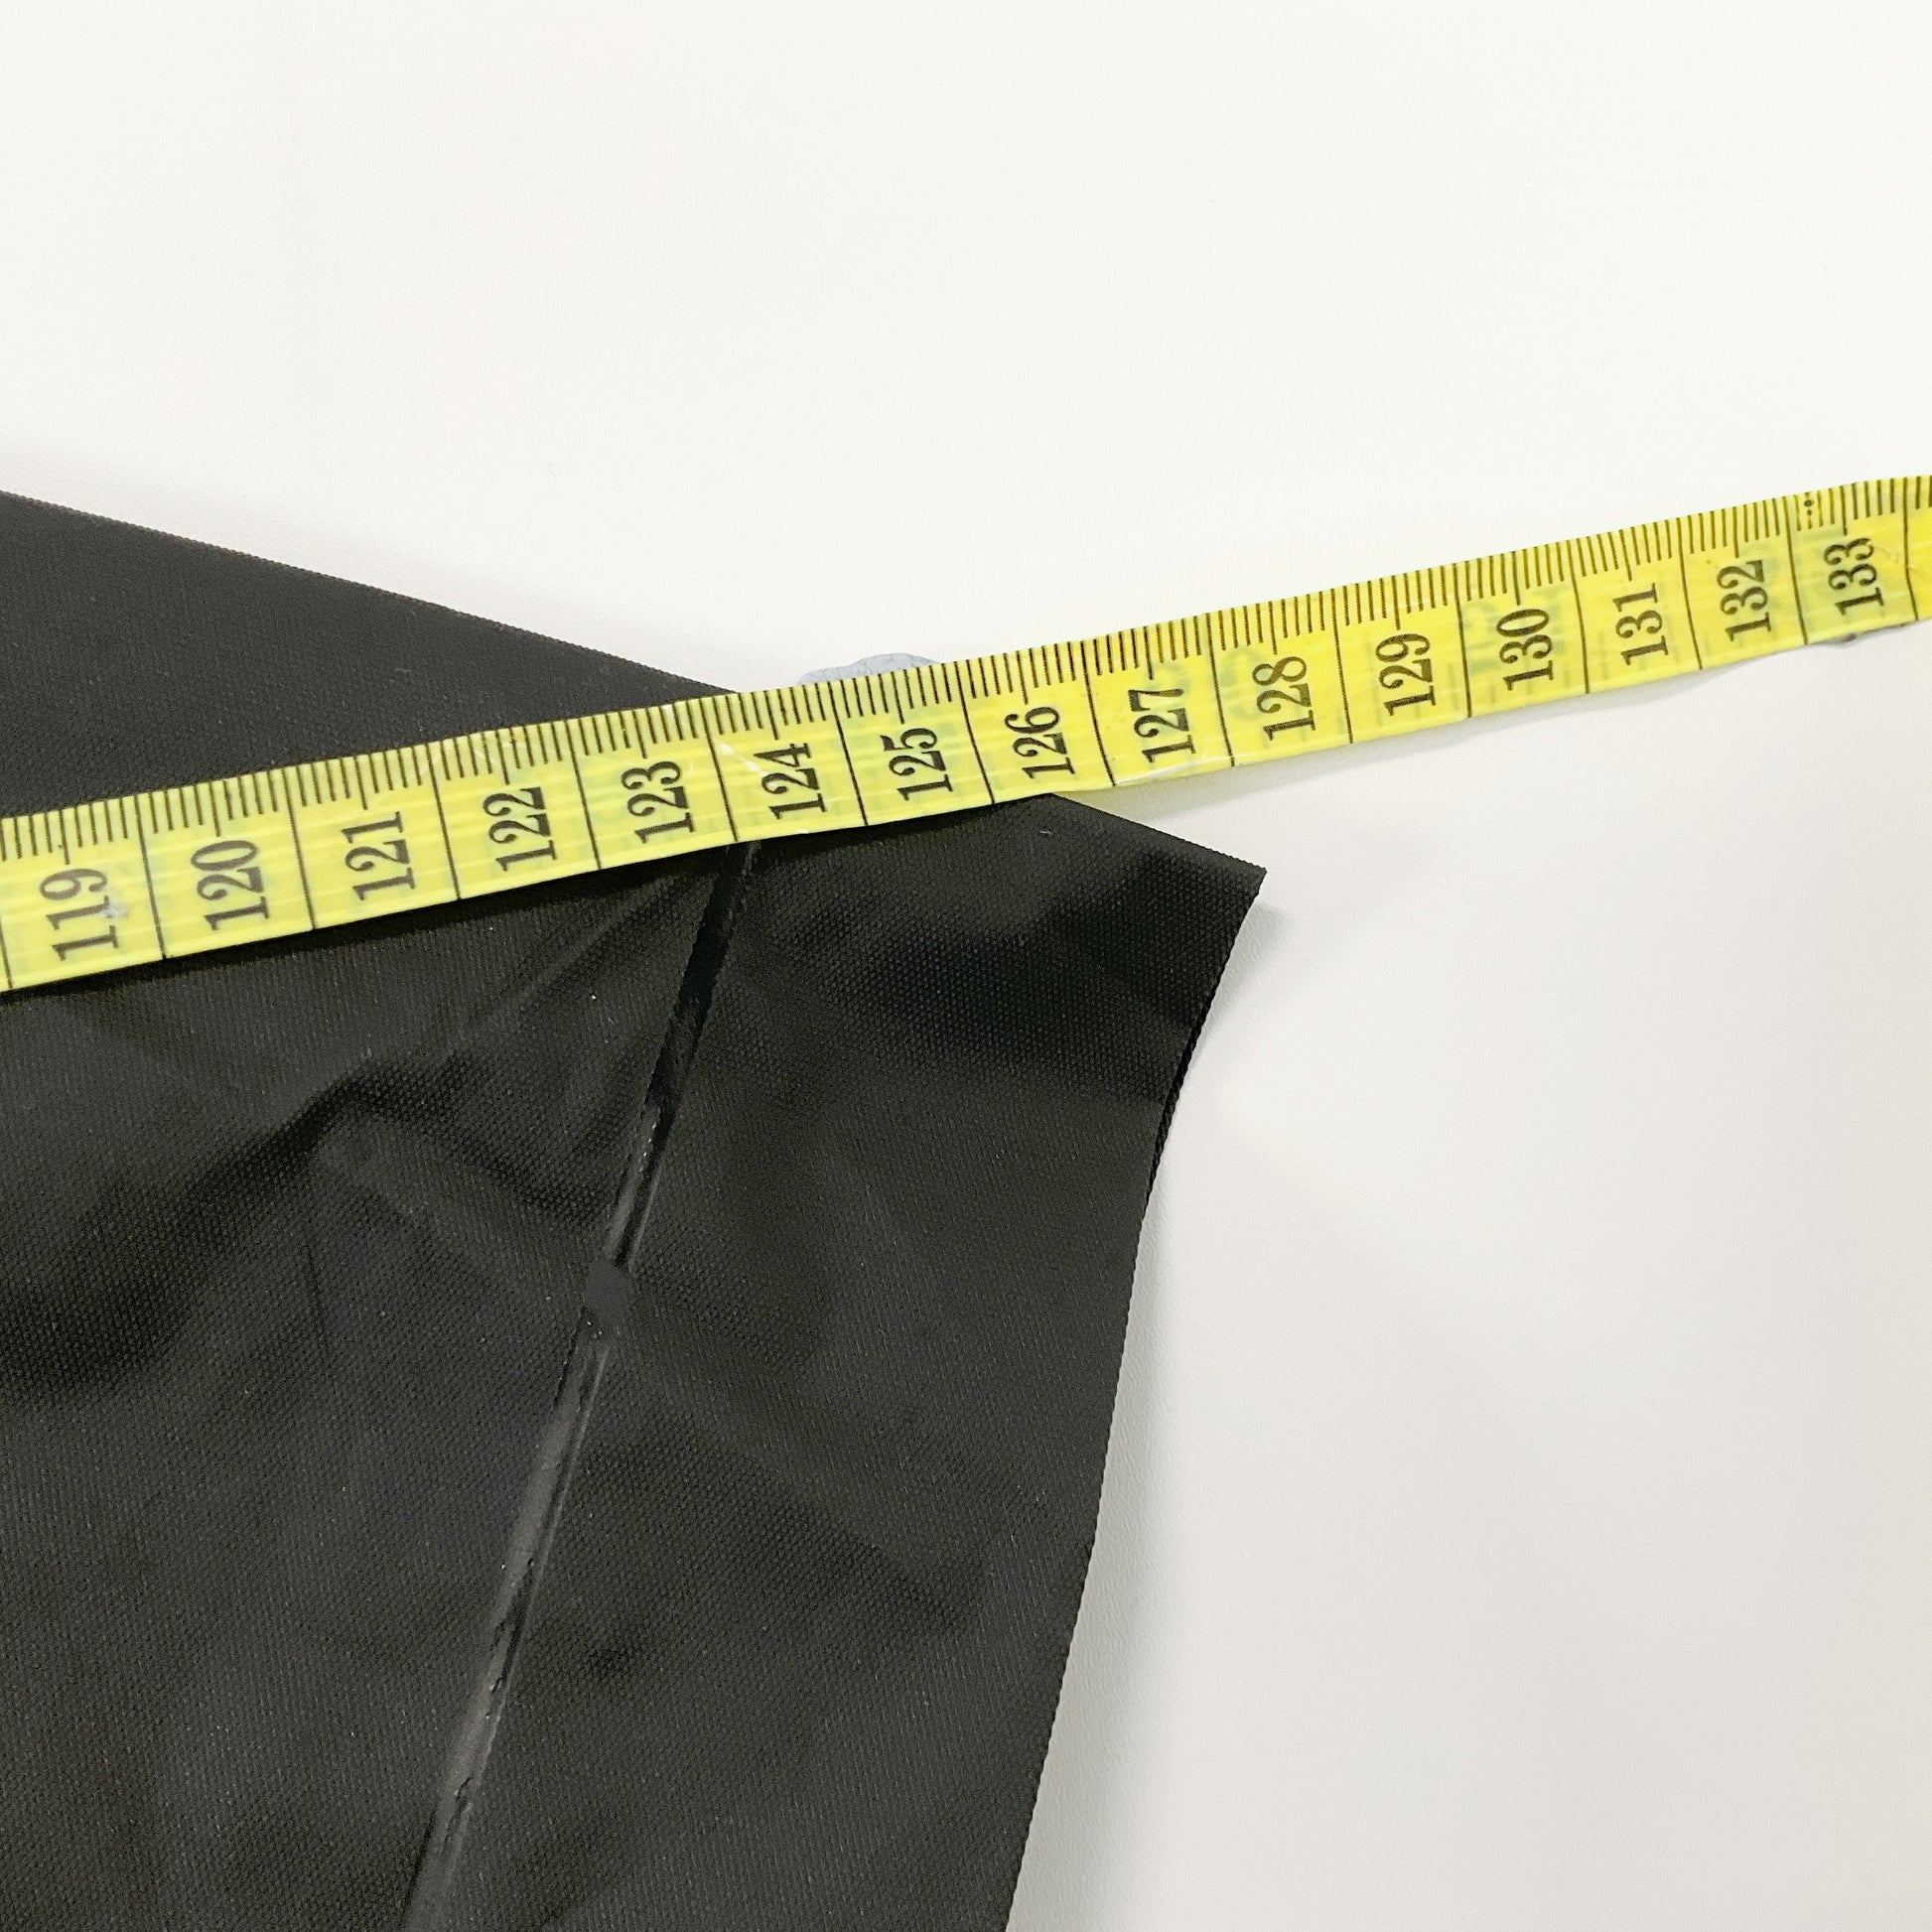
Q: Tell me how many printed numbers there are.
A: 15